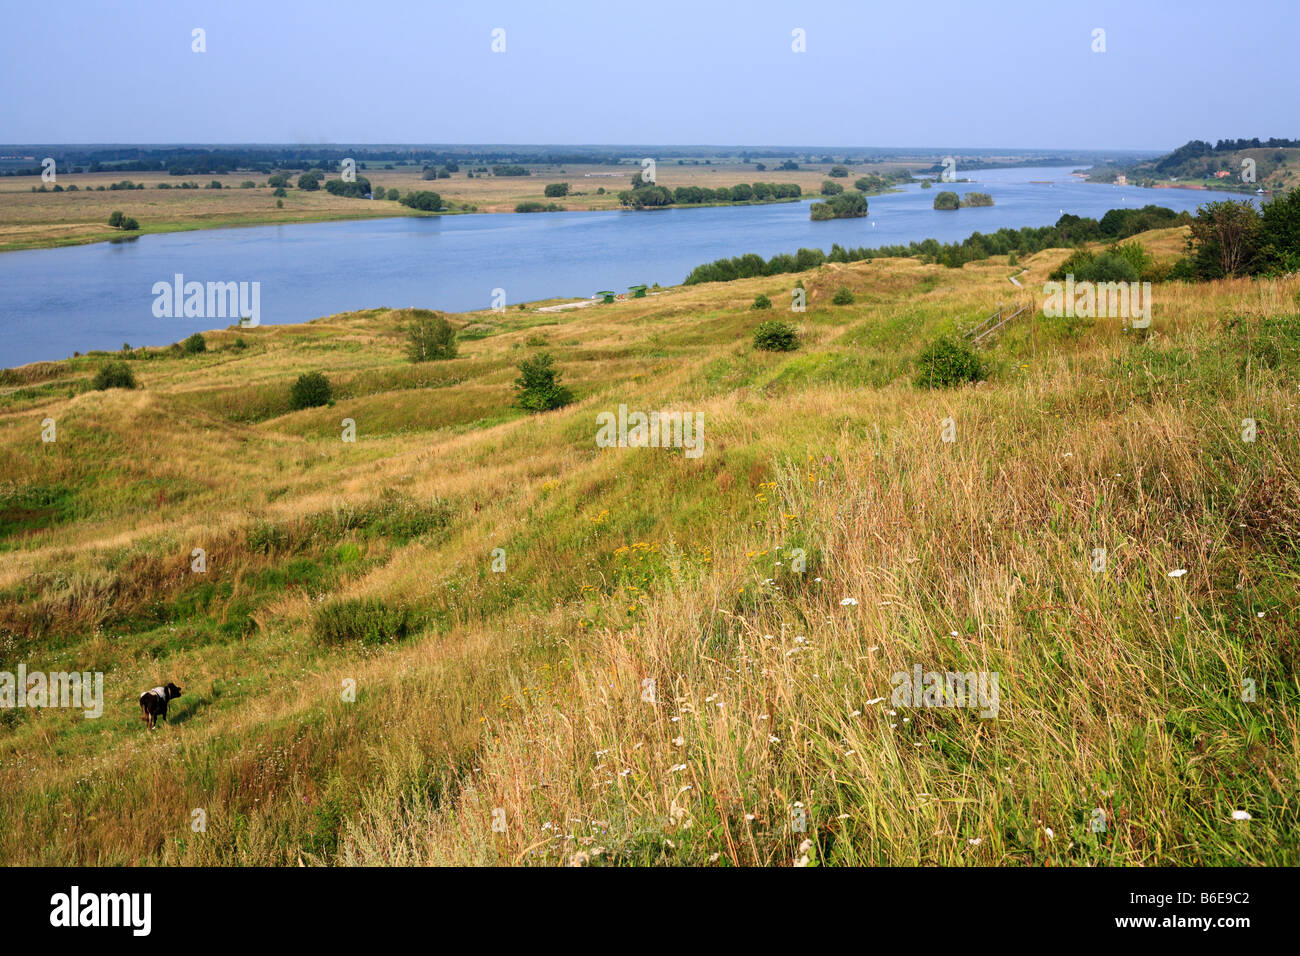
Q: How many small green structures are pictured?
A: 2